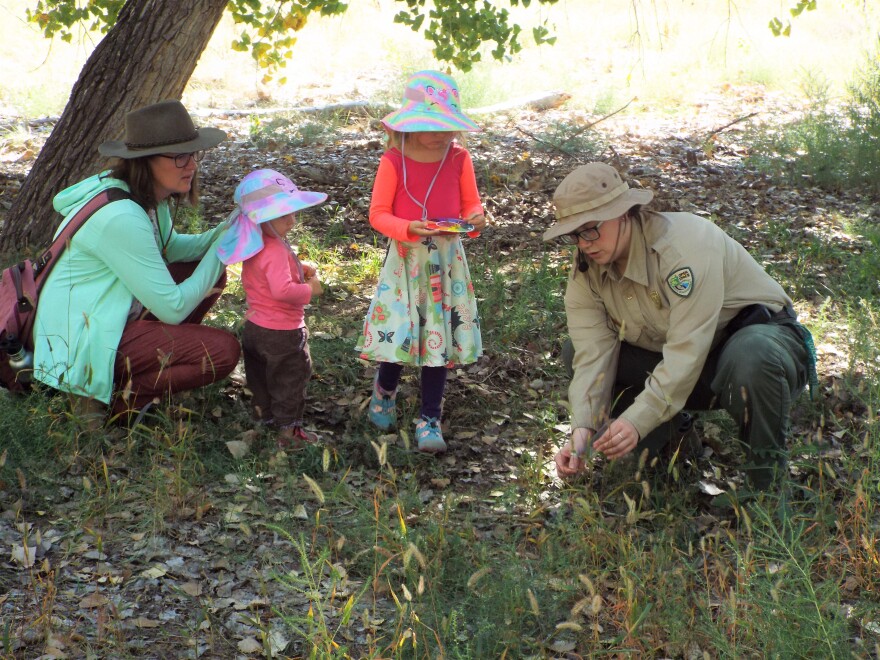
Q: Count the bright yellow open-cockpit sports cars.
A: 0